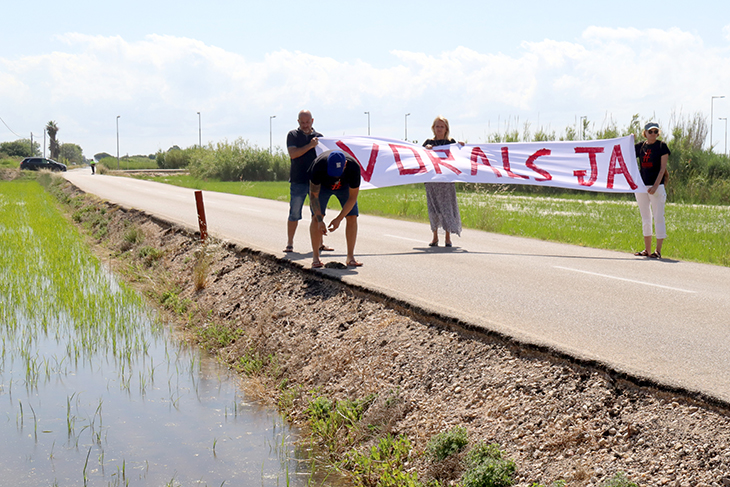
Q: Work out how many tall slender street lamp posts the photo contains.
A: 8